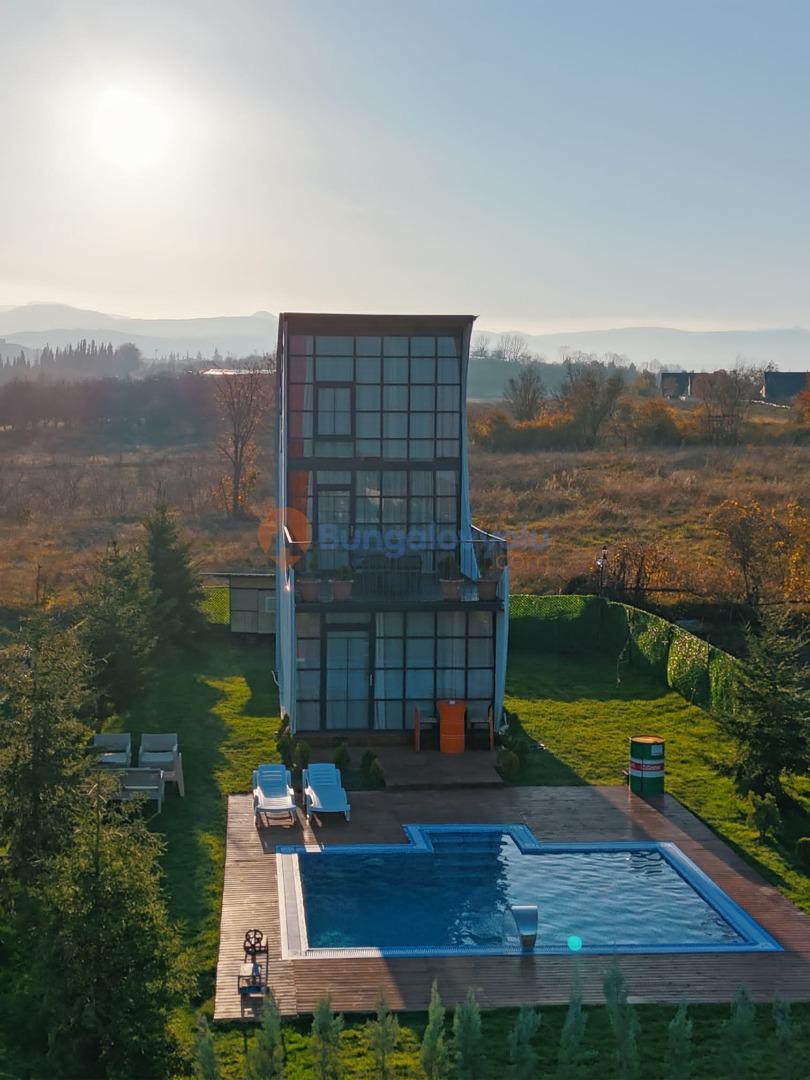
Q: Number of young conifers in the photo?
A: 12